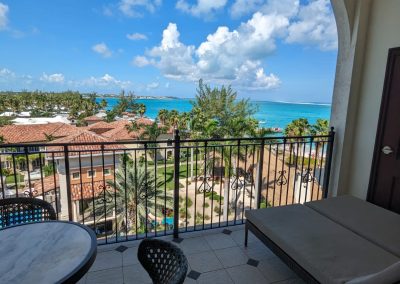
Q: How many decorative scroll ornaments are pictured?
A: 7